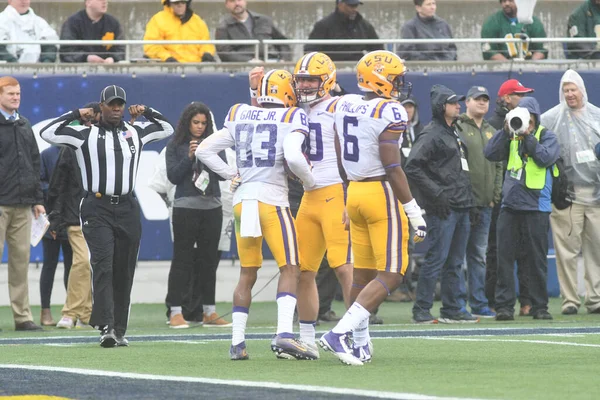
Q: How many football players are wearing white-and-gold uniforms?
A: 3